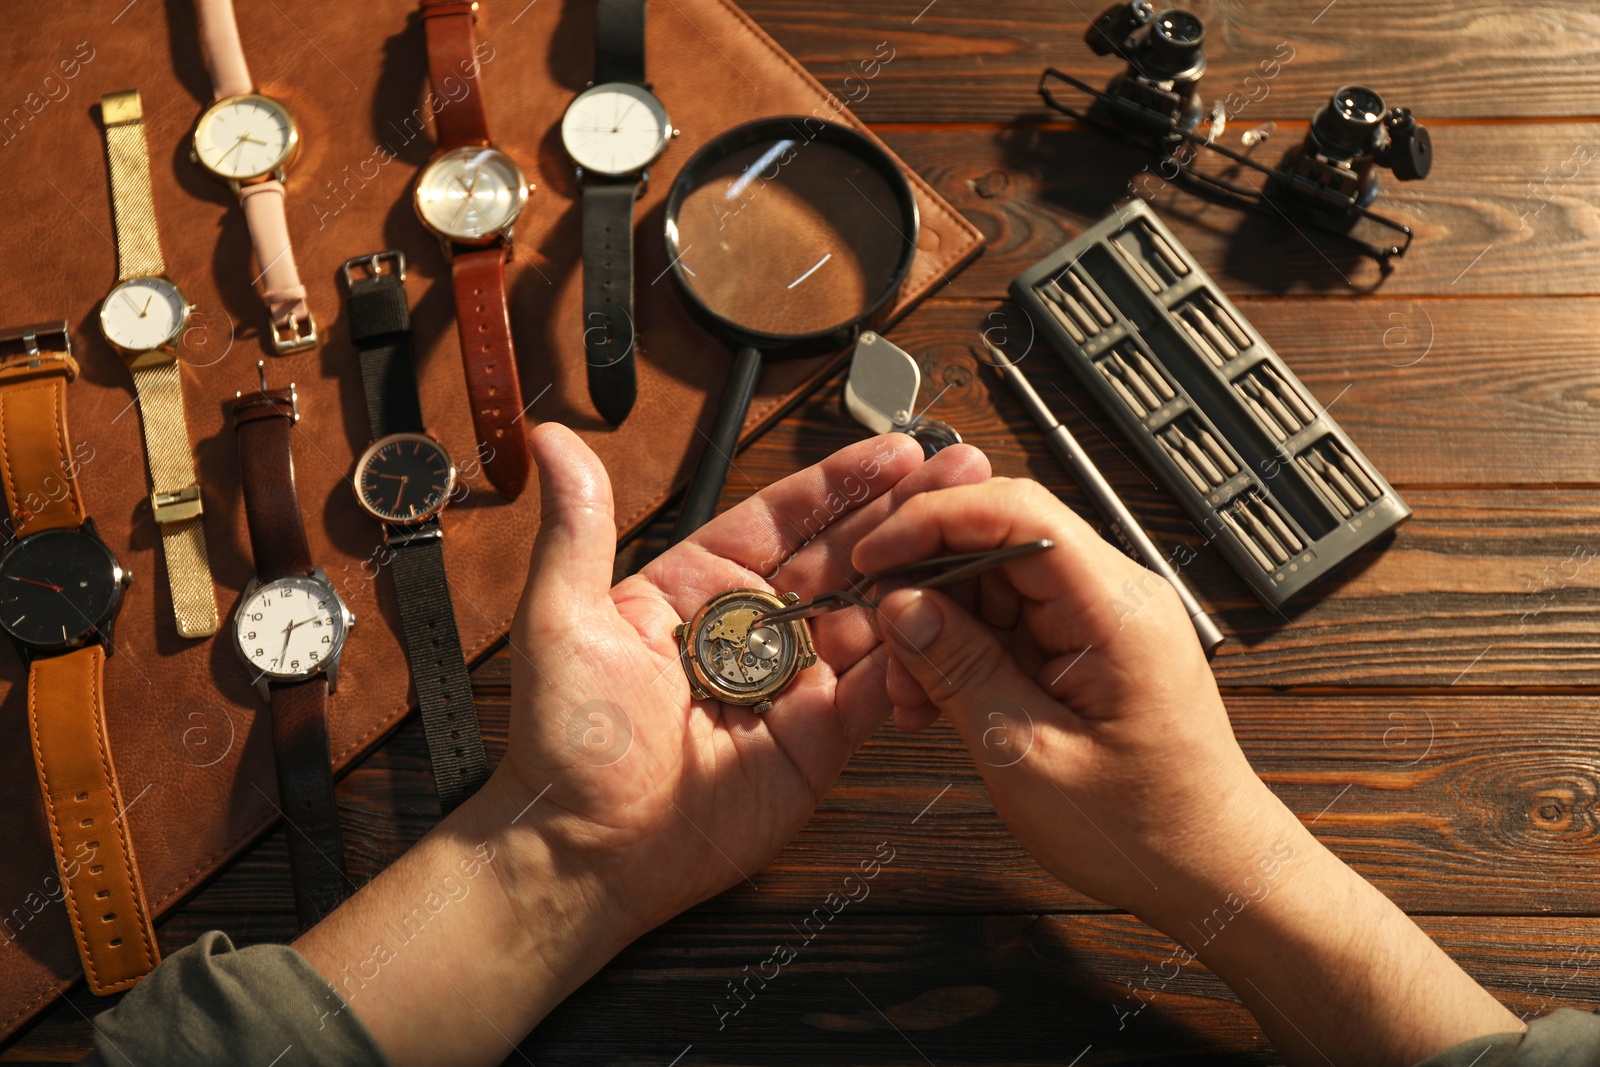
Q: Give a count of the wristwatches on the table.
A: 7